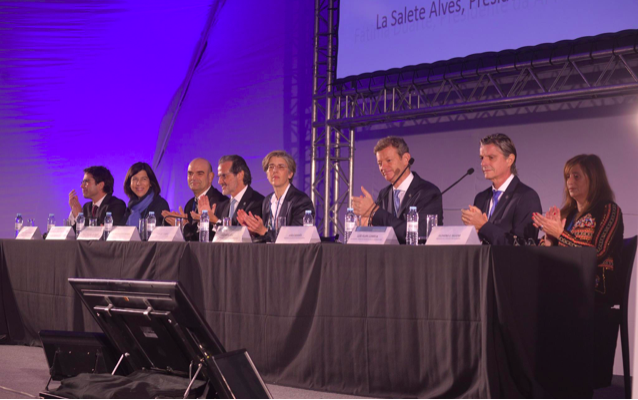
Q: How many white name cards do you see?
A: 9